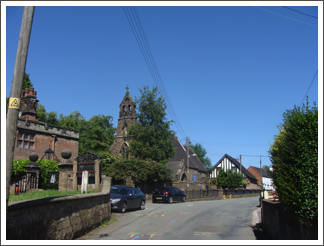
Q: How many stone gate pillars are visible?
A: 2